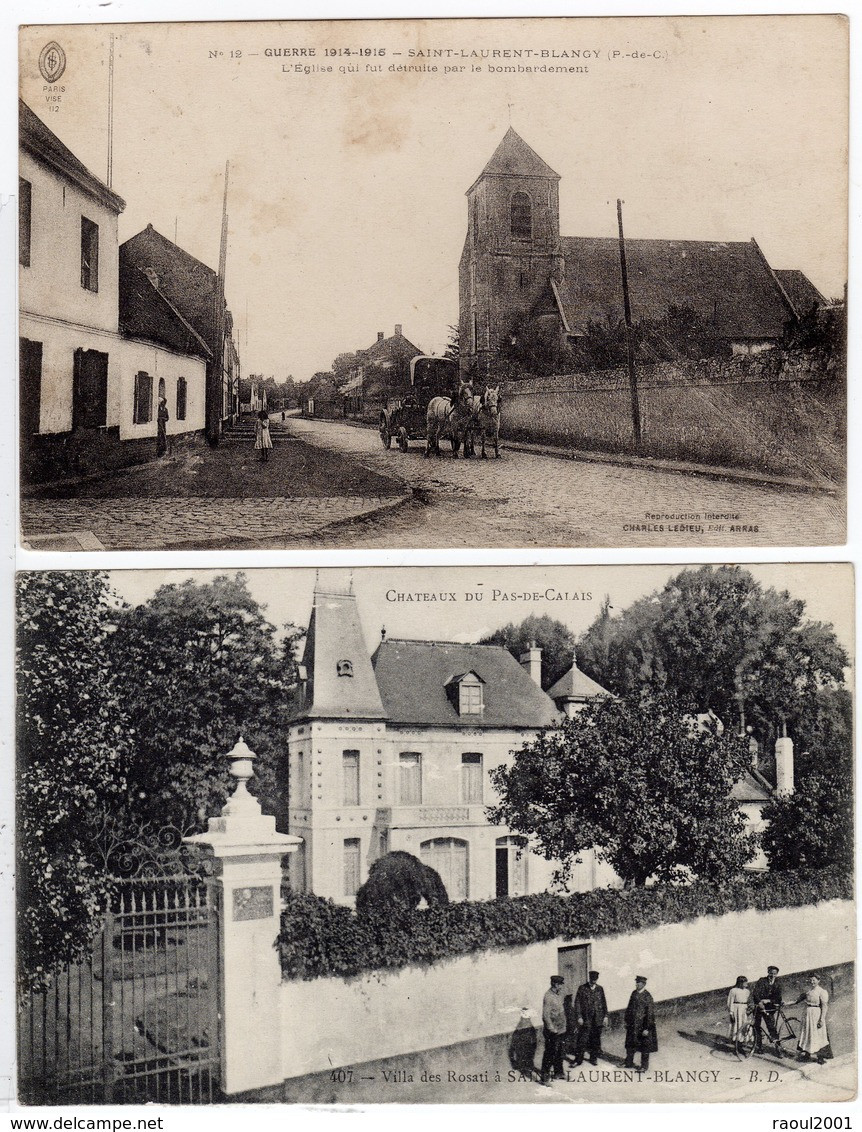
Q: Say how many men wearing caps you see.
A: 4